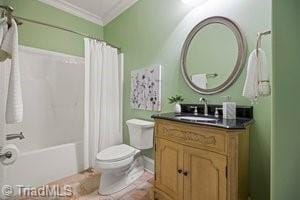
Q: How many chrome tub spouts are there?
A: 1